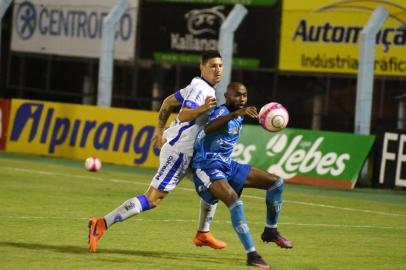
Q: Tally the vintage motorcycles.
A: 0